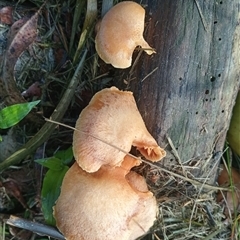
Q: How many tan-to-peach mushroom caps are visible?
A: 3